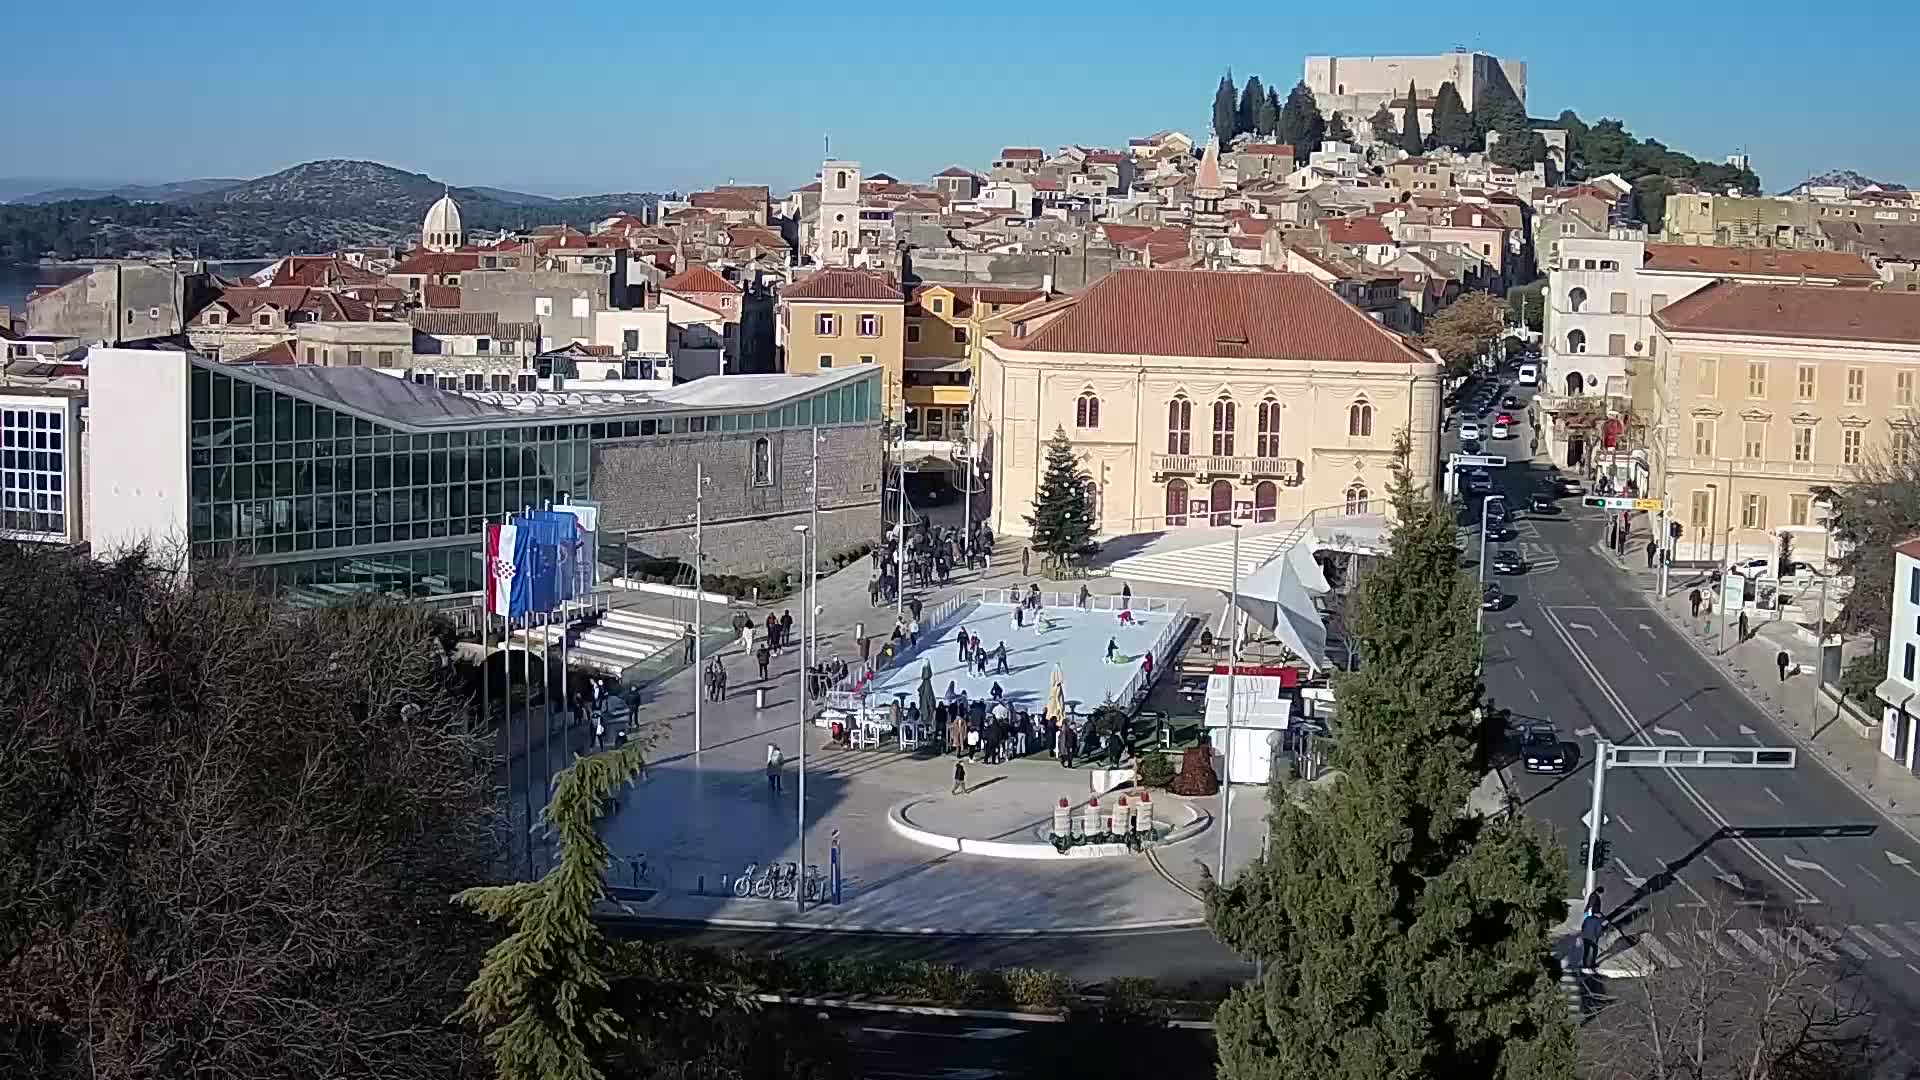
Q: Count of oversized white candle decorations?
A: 4